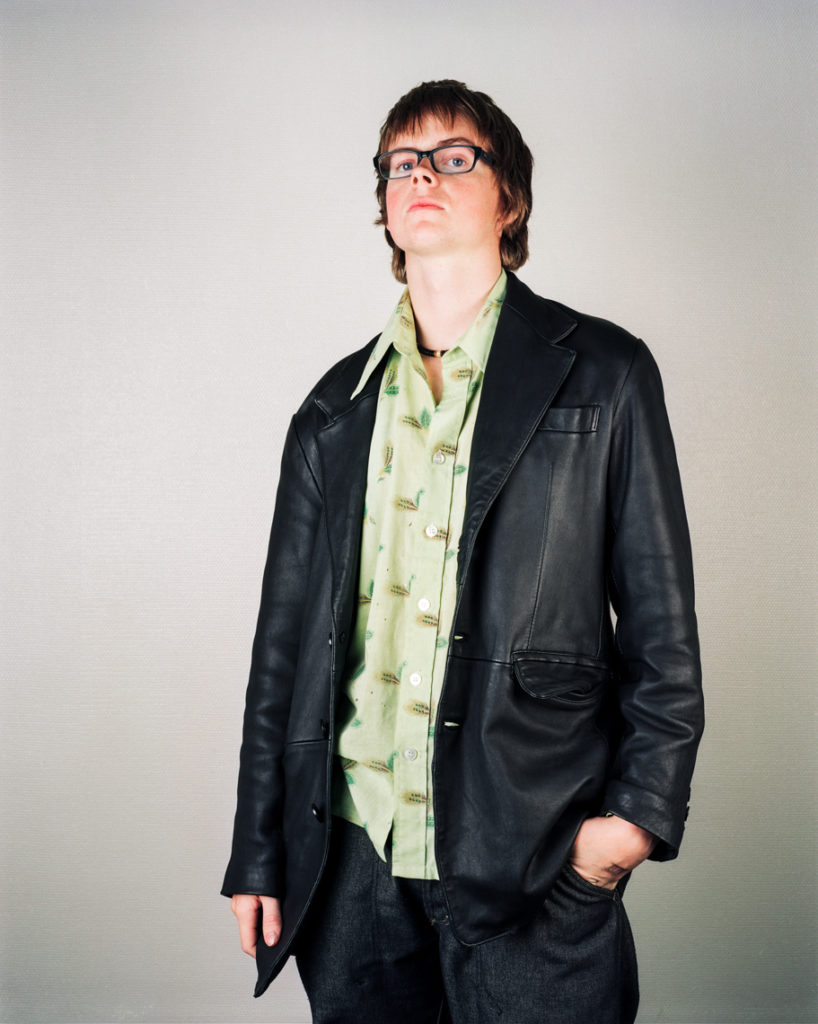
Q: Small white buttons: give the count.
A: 5